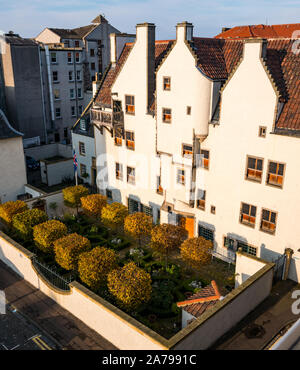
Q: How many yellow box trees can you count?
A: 12